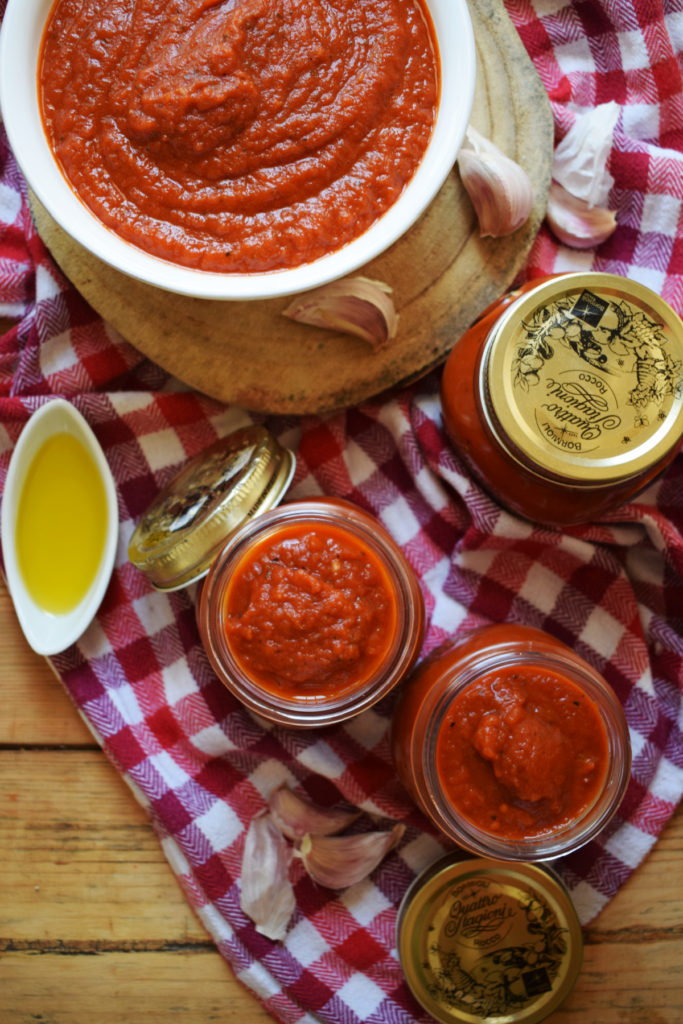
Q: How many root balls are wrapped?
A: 0